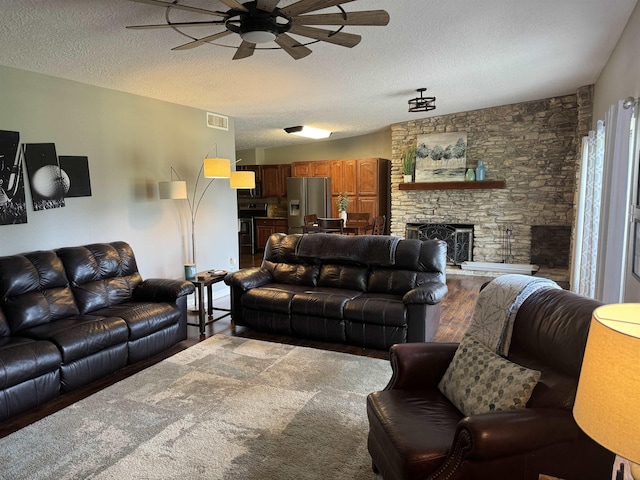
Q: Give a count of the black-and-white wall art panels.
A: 3